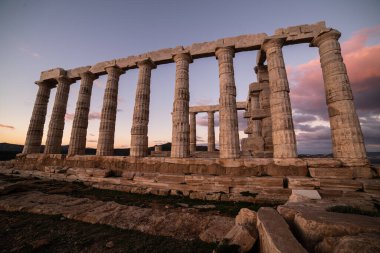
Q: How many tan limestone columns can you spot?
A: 11